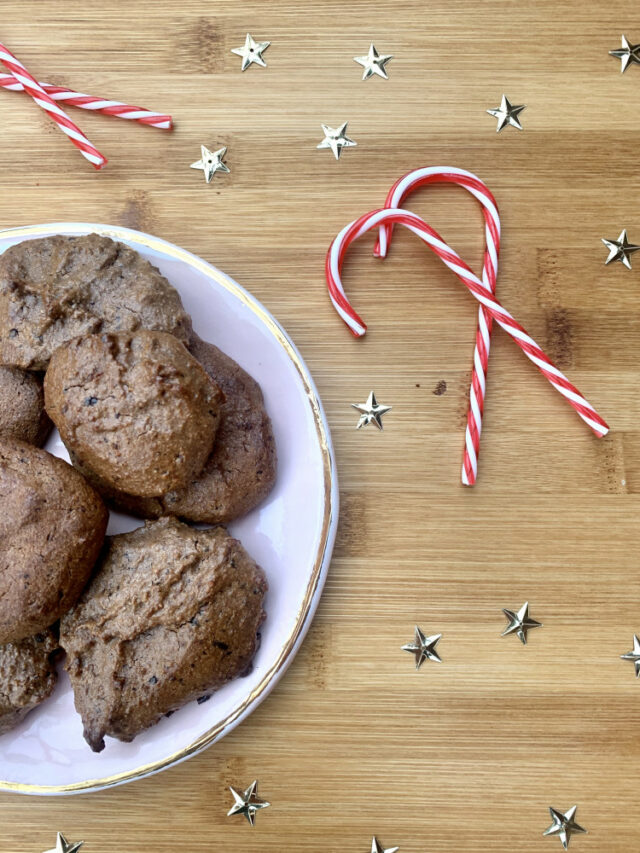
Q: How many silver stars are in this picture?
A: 15